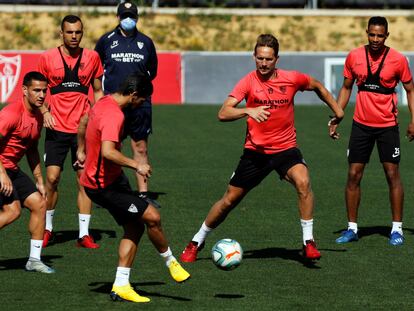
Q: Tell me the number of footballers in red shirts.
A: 5